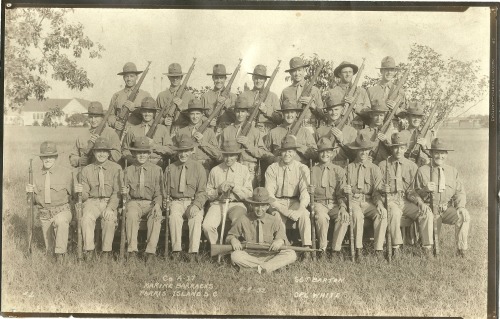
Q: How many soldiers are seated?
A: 11